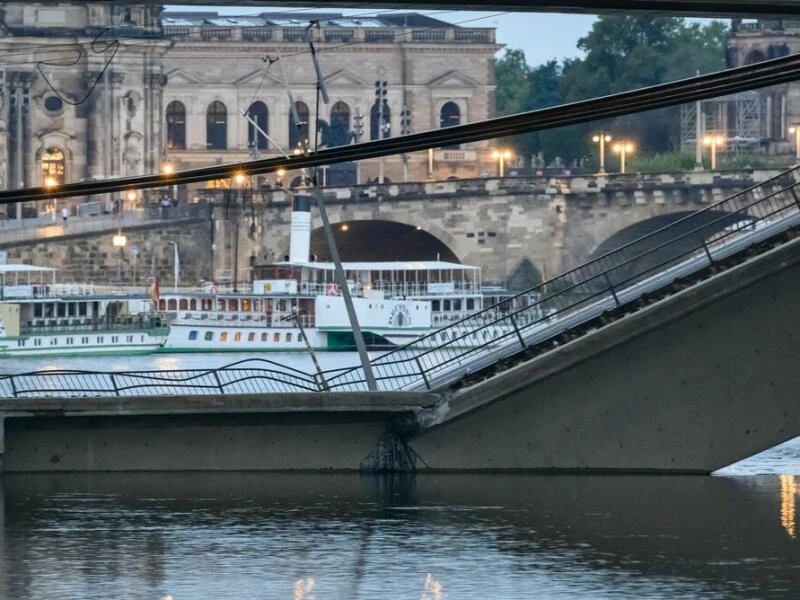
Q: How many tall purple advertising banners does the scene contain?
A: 0